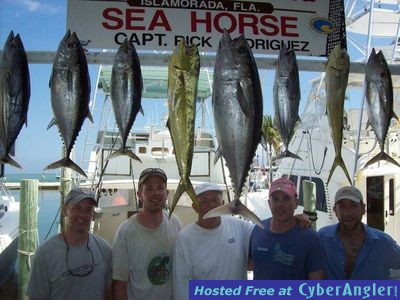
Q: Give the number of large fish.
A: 8